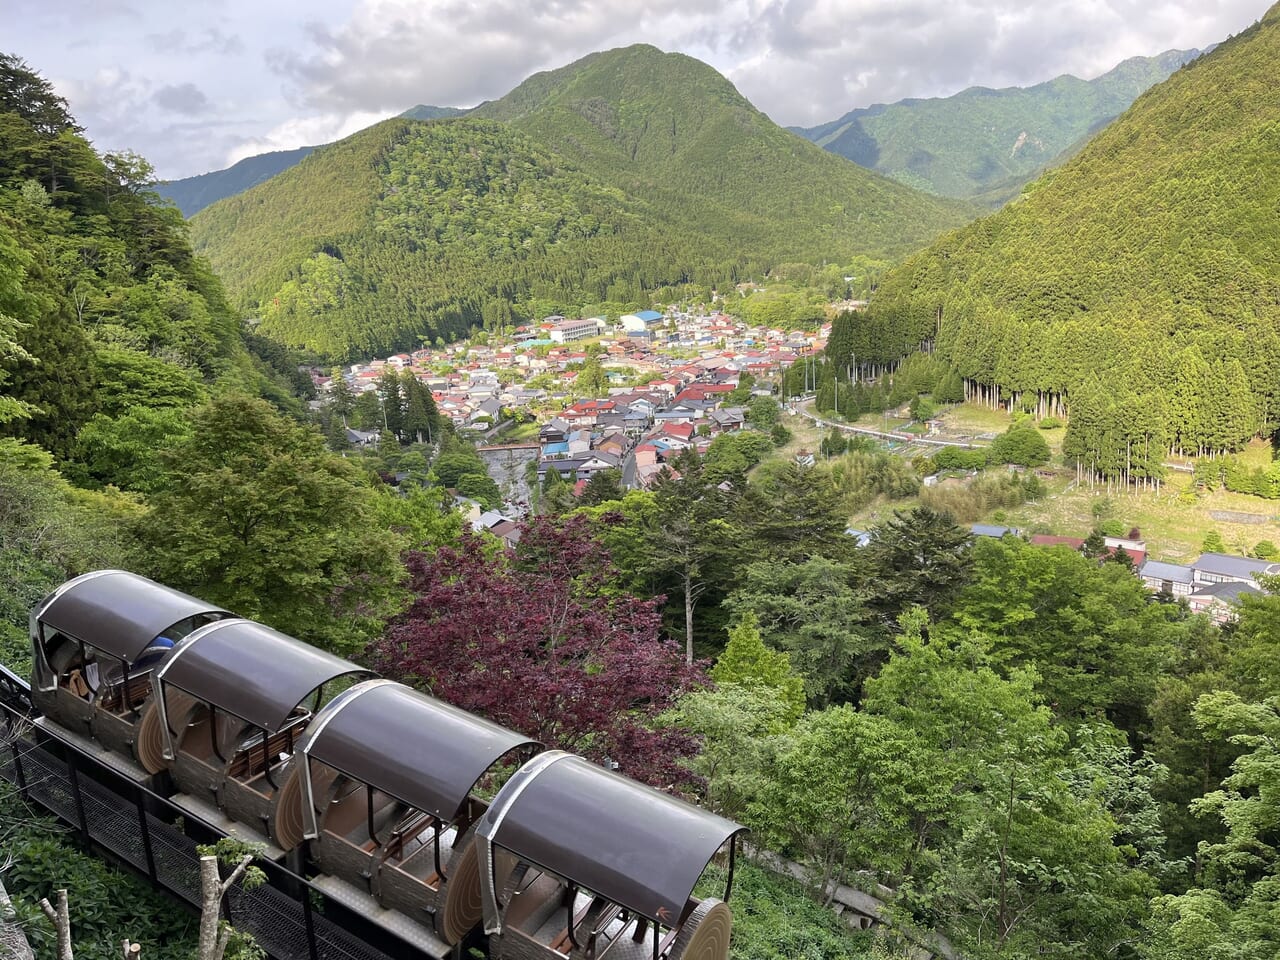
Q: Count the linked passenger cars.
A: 4